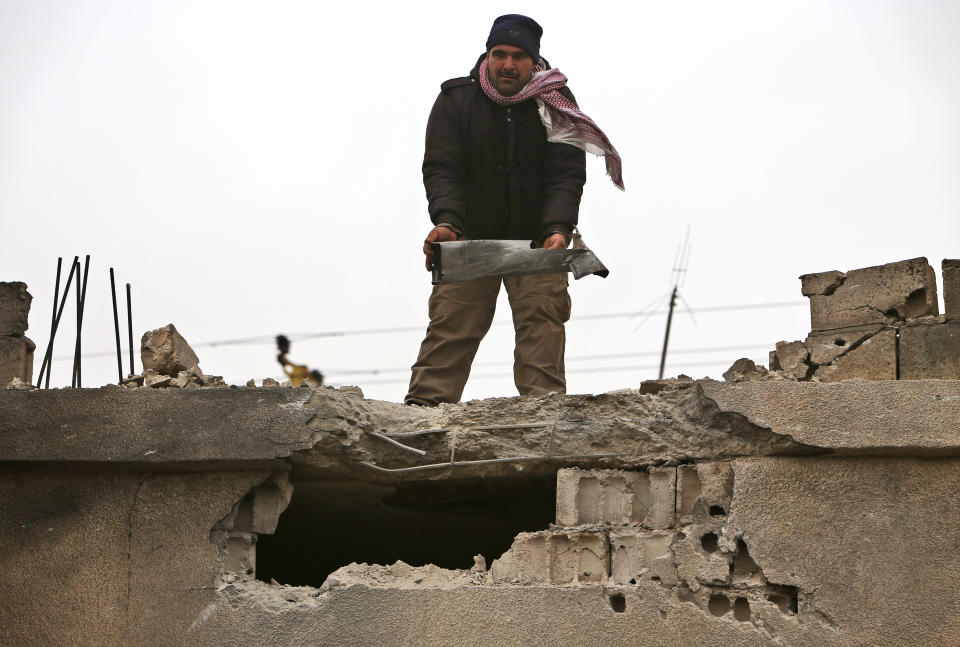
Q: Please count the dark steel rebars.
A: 6